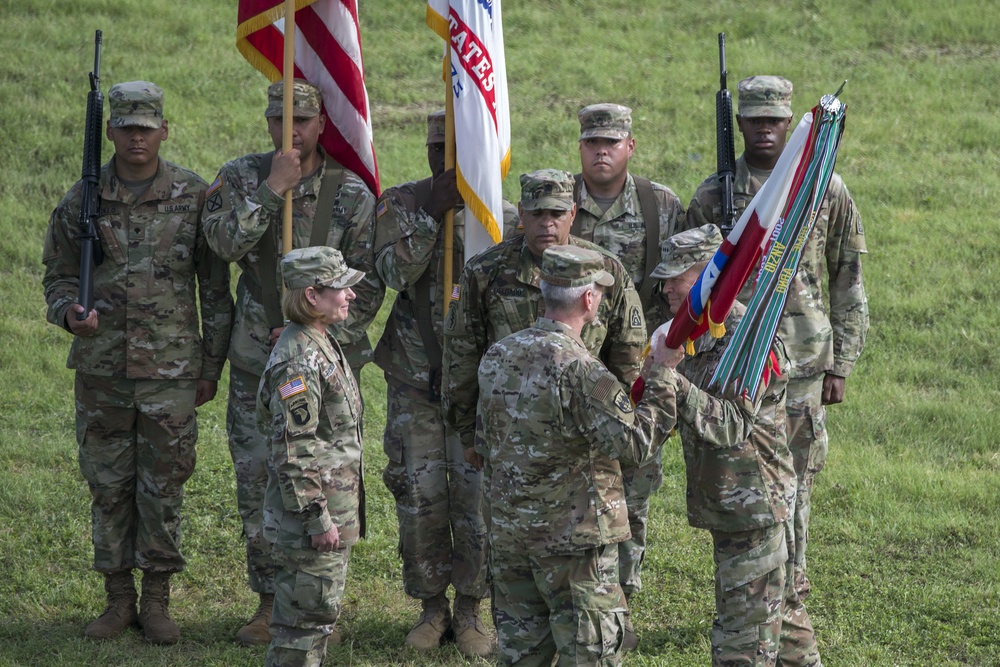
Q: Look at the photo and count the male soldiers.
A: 8